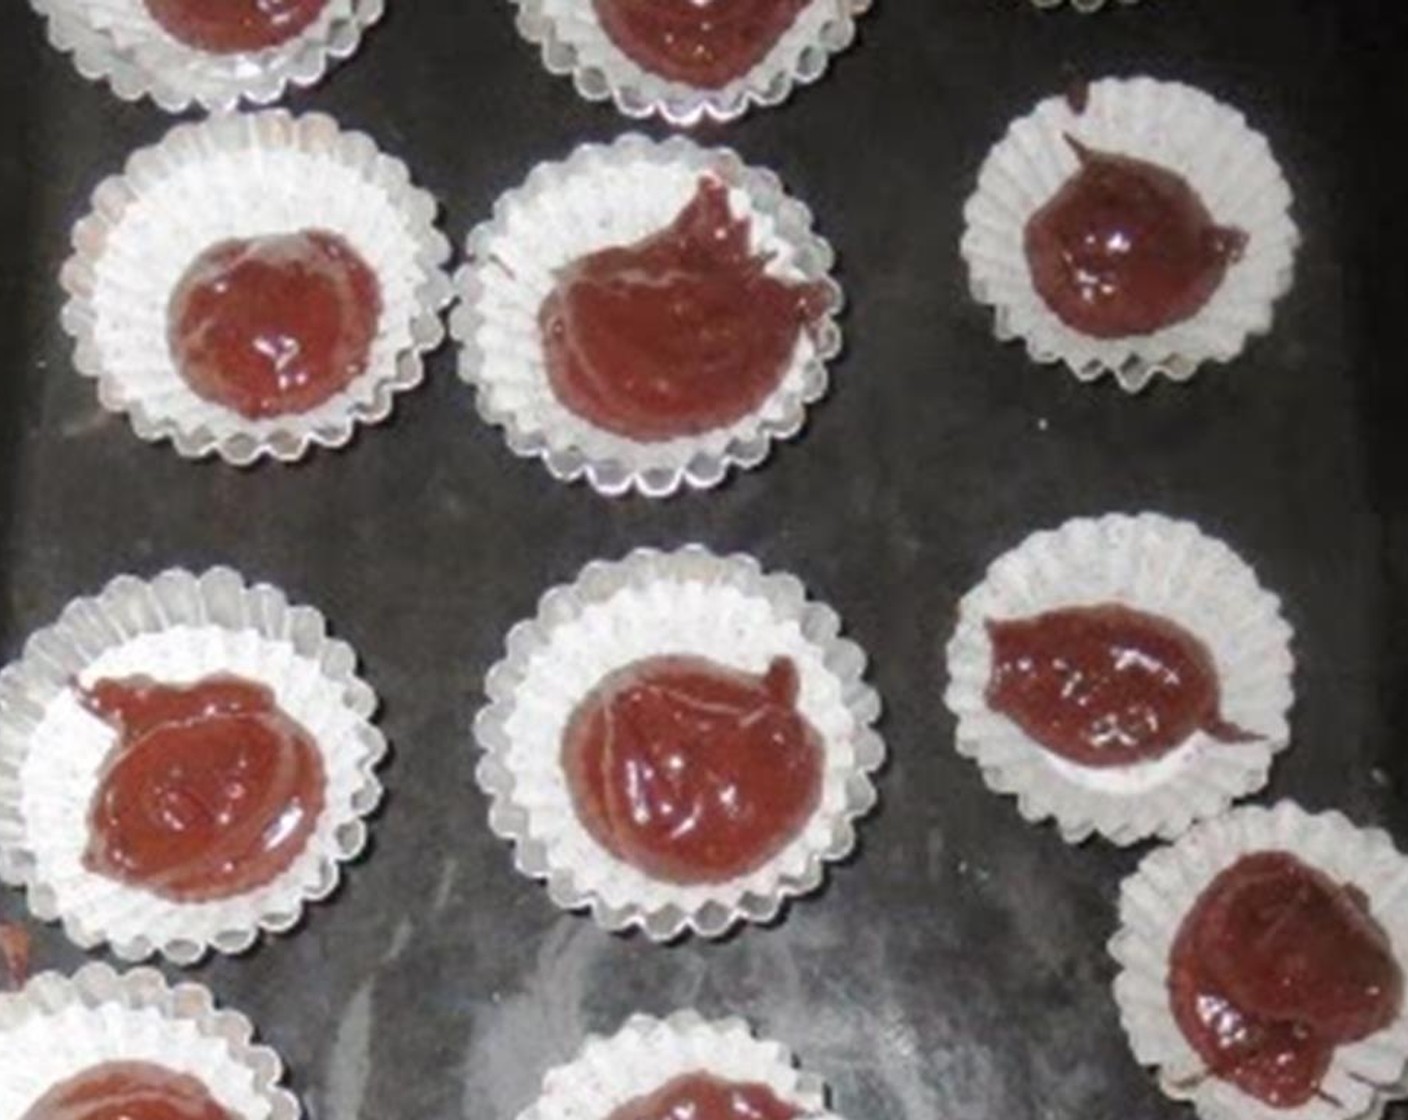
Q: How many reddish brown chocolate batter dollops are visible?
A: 11